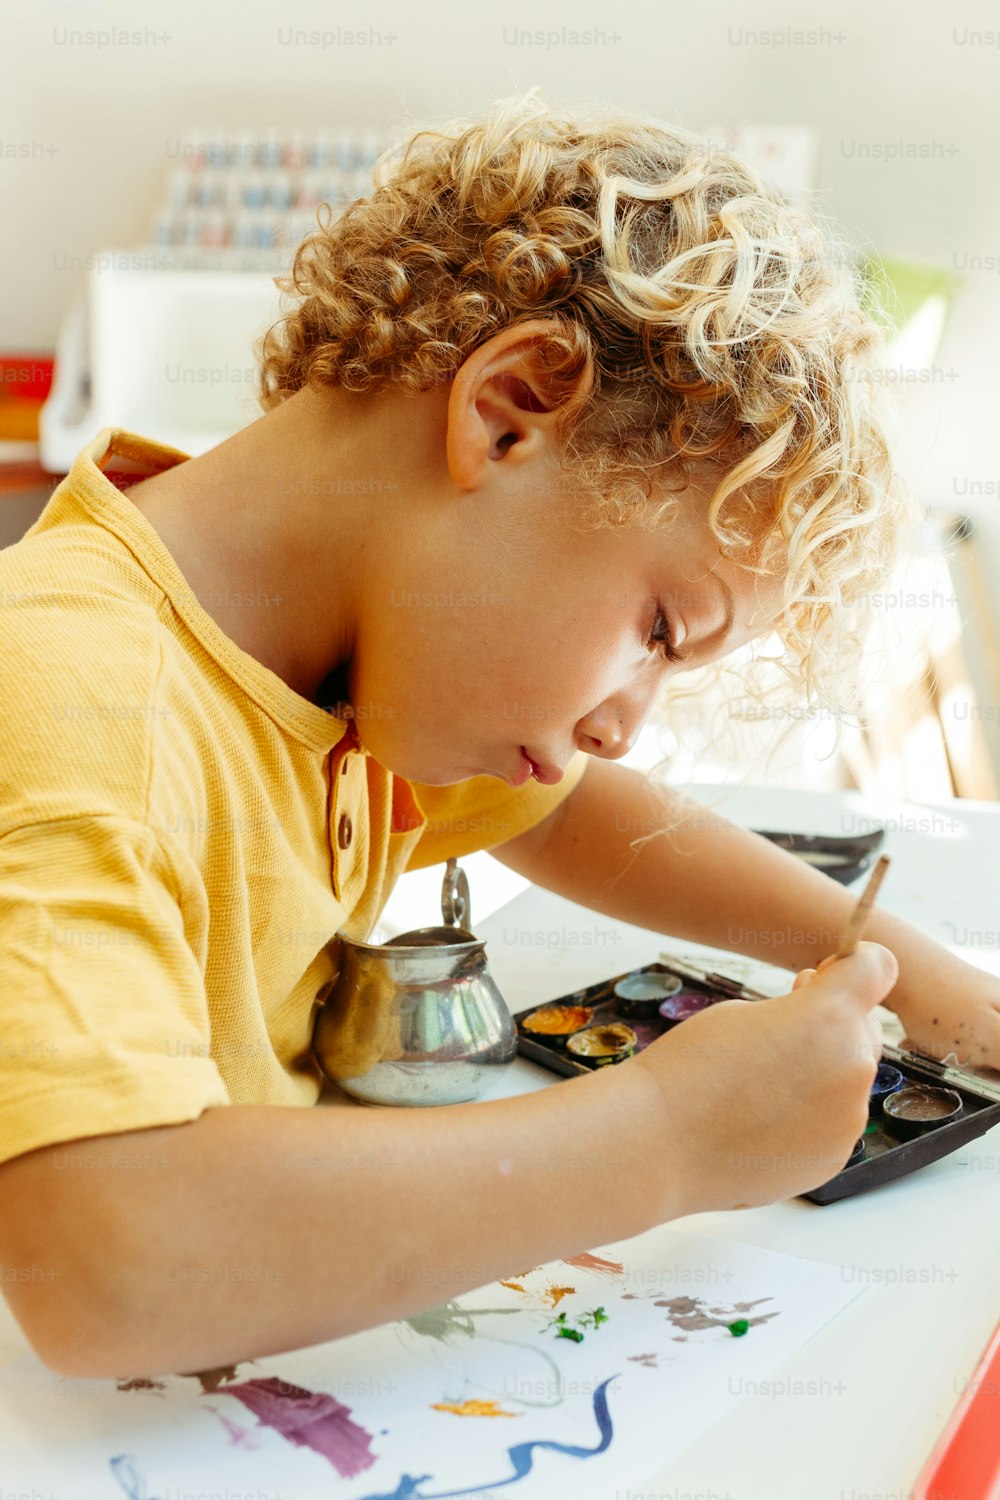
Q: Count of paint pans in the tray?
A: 7